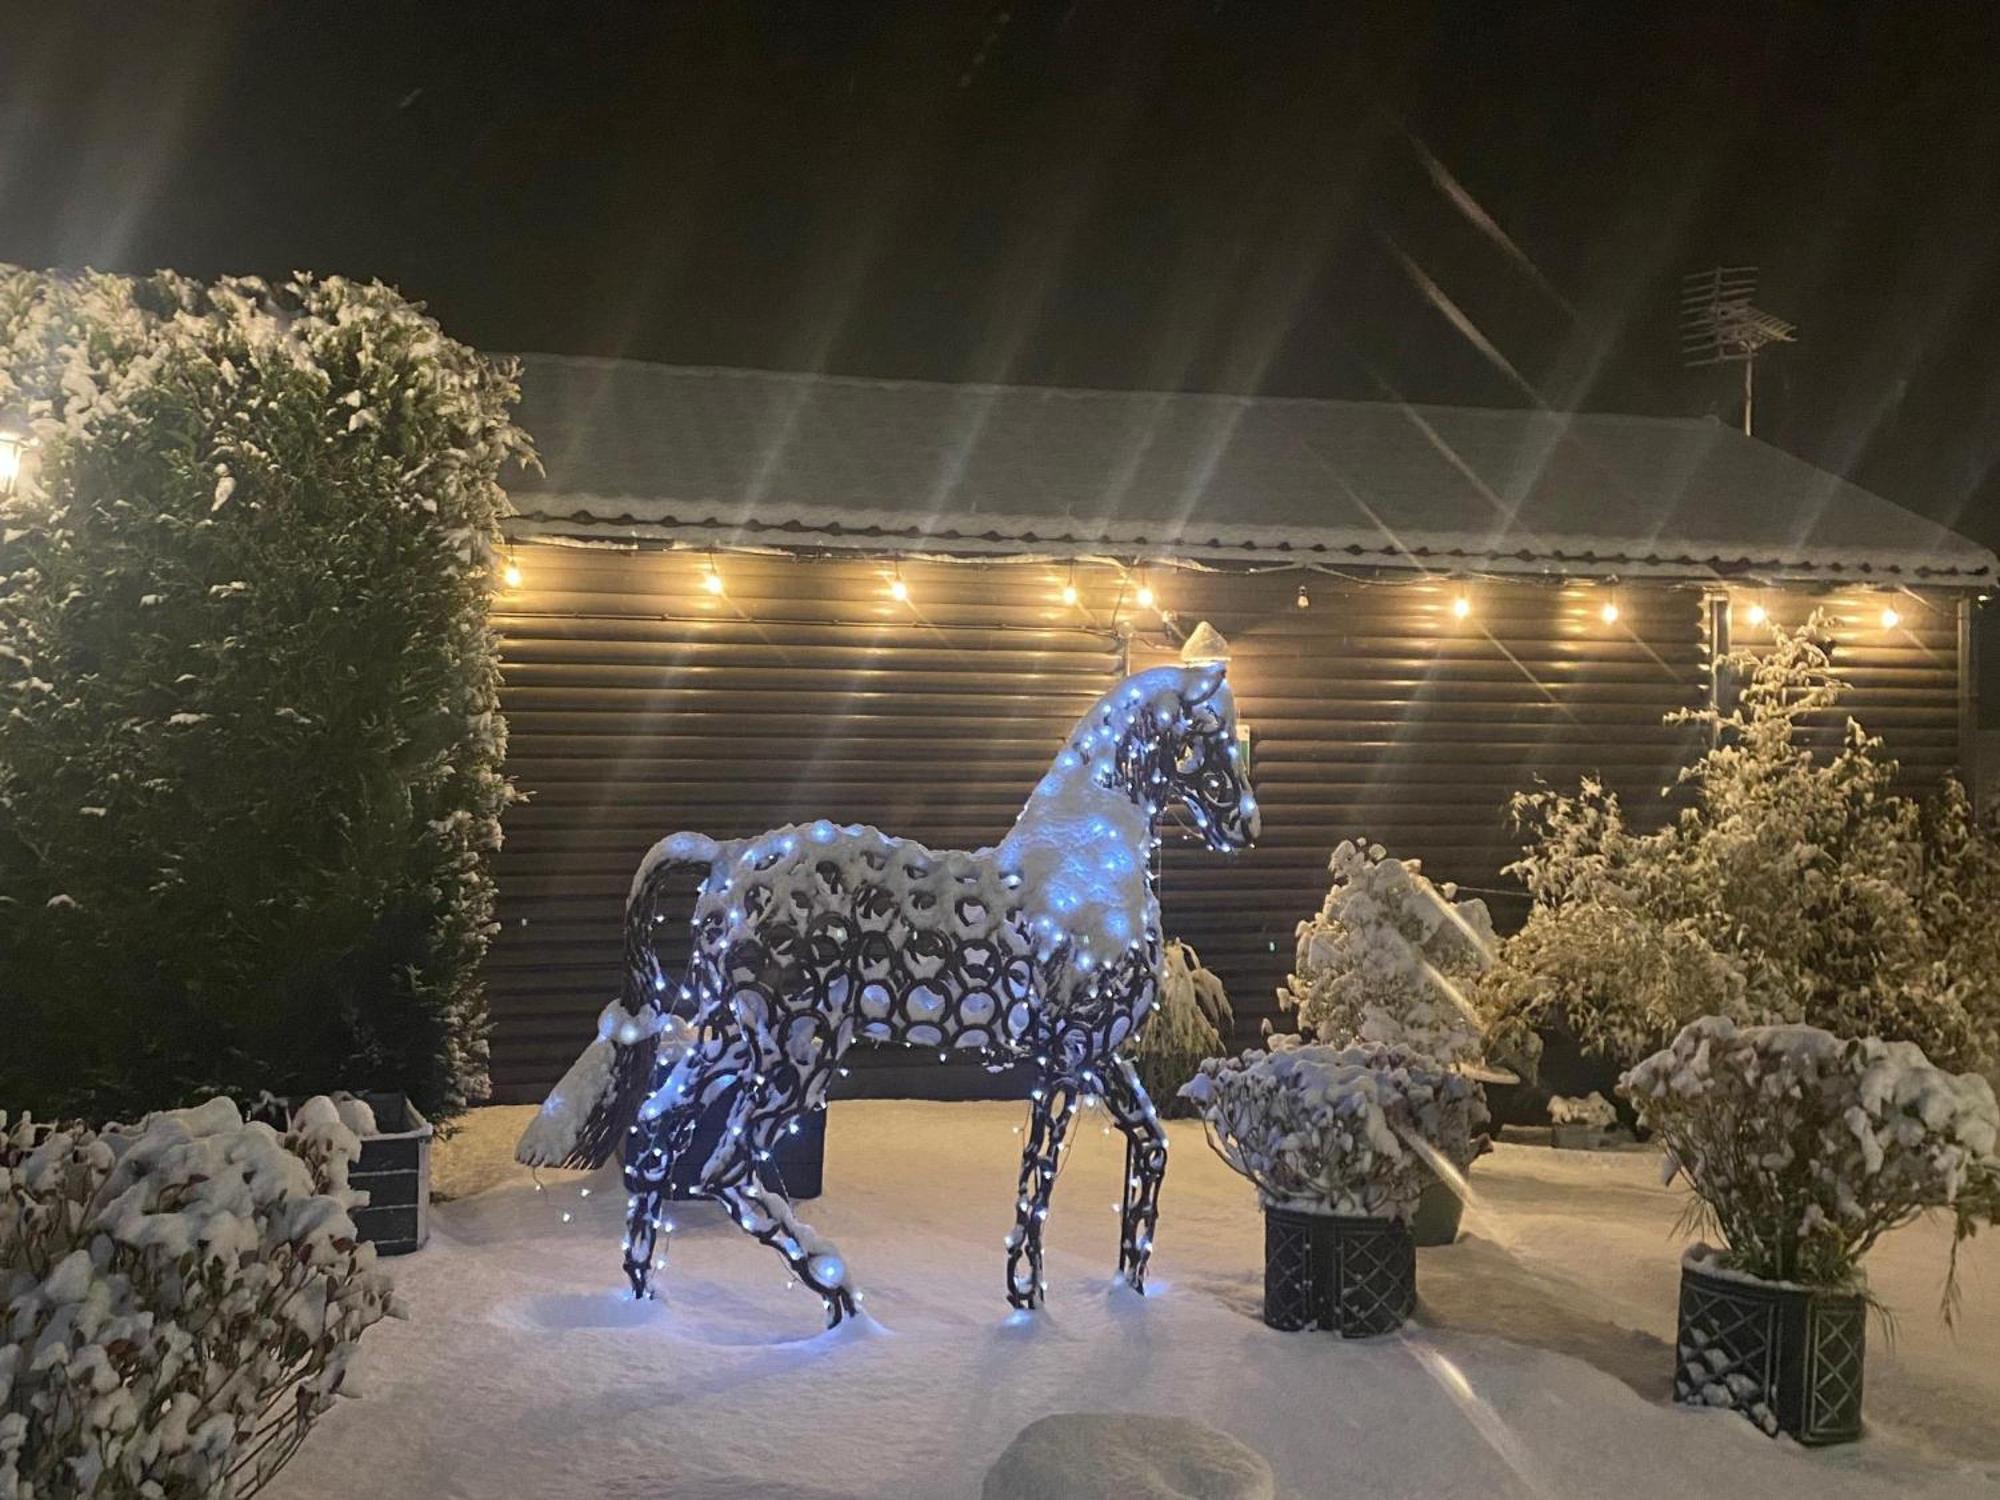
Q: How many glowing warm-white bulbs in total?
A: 9